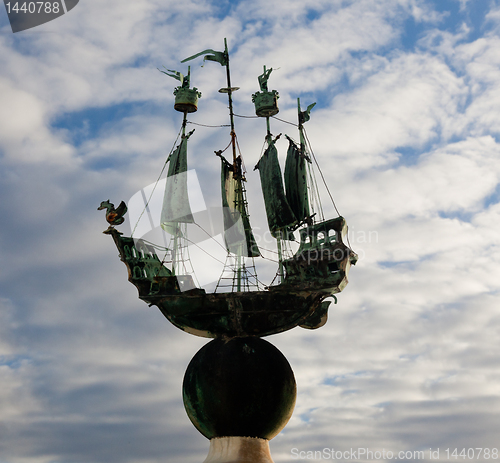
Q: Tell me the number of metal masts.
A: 4